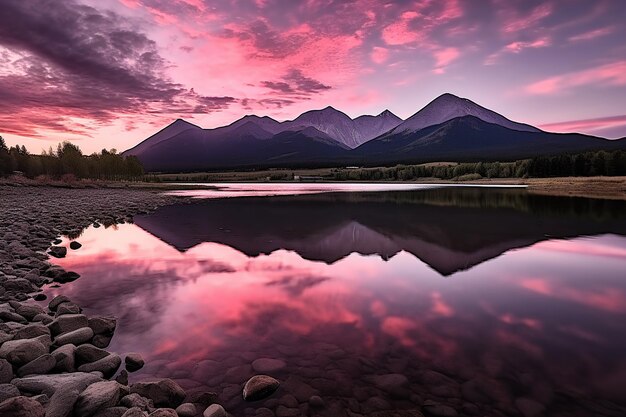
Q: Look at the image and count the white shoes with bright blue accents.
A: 0